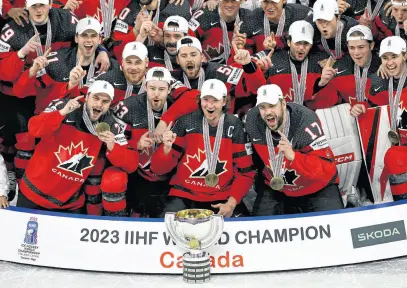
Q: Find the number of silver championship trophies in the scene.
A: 1